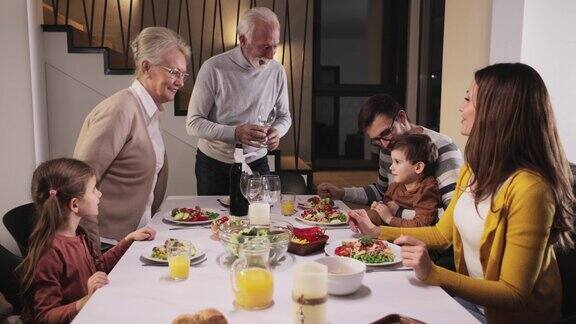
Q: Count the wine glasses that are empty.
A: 4